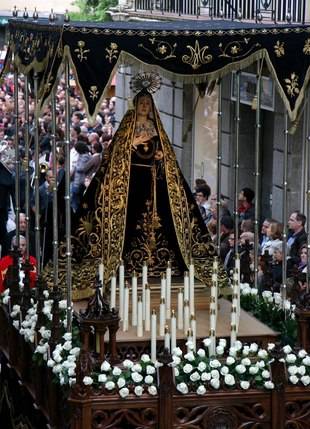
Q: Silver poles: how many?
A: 10